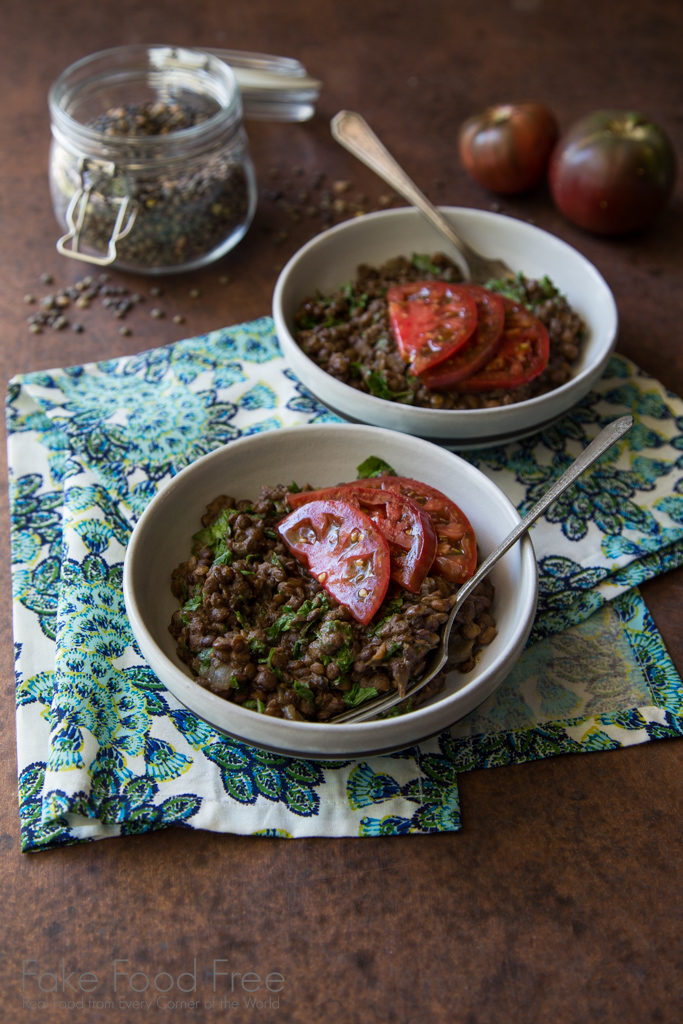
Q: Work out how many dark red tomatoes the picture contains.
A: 2